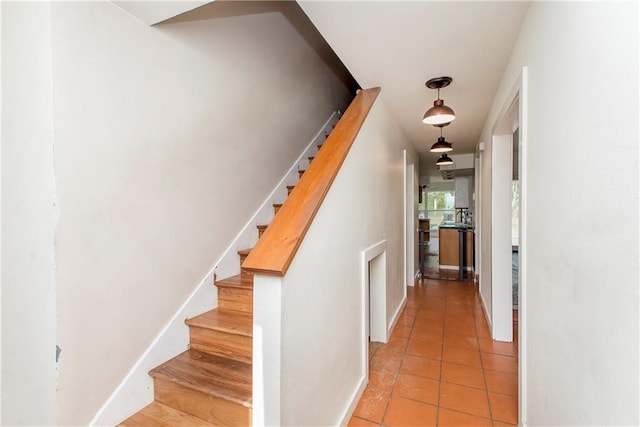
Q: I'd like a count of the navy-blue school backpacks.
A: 0